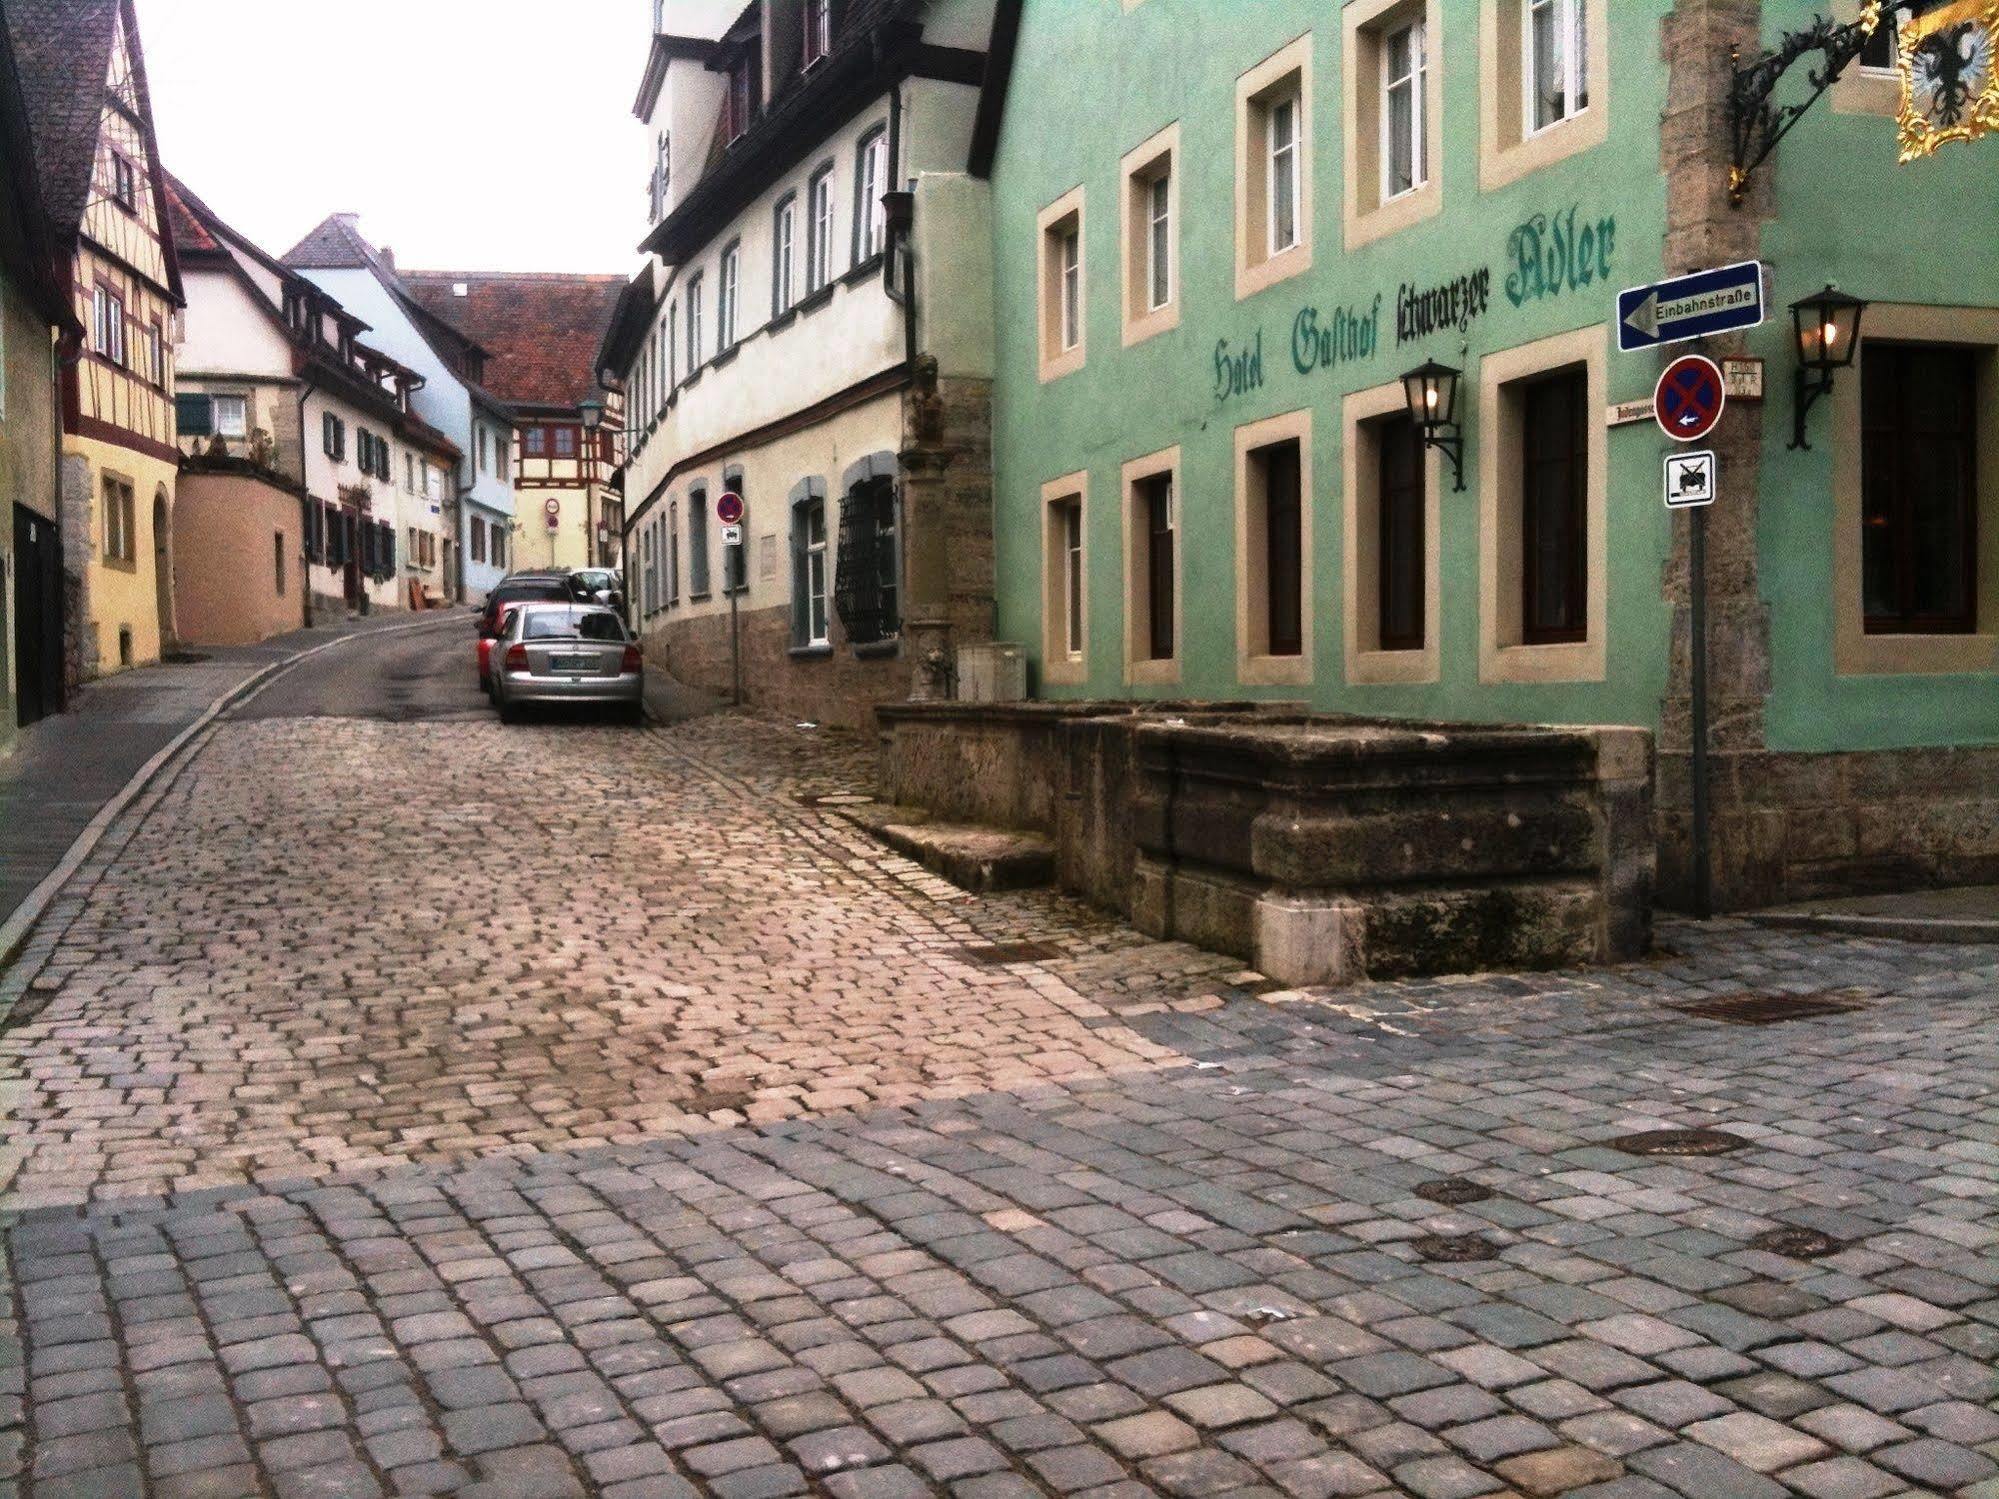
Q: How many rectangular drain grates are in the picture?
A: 2